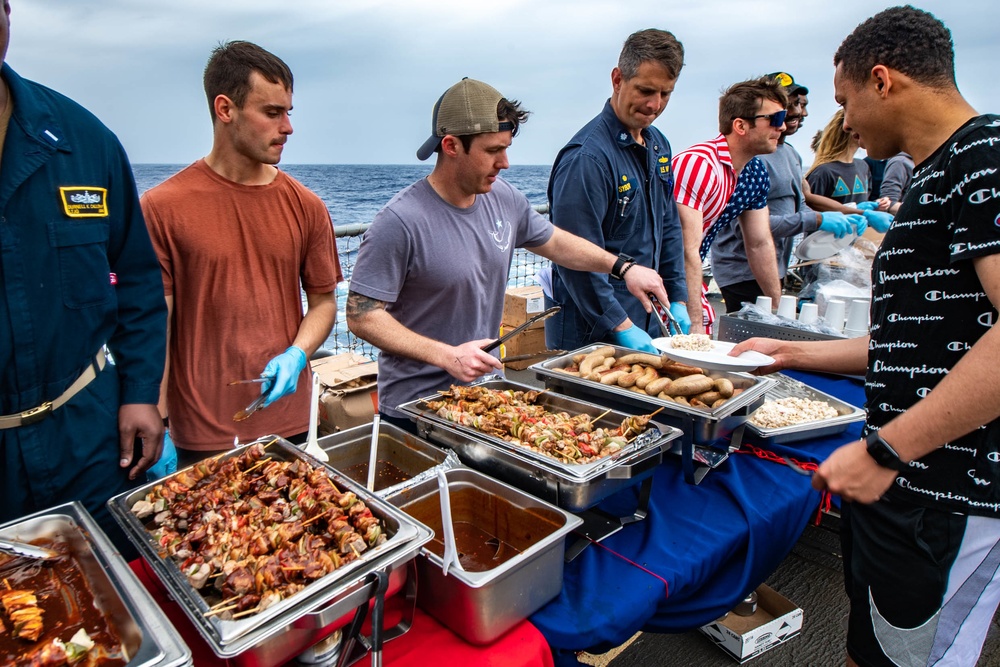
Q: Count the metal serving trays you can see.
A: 7